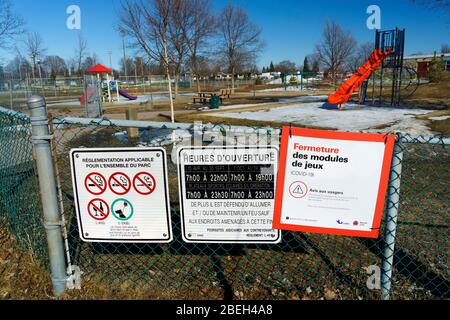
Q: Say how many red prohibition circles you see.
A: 4